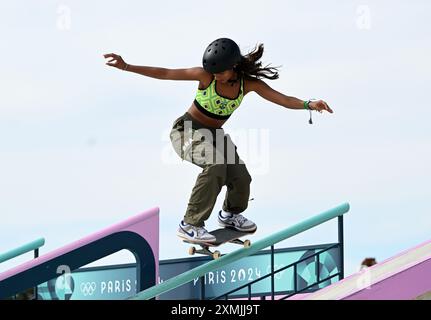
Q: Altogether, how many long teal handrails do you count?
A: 2